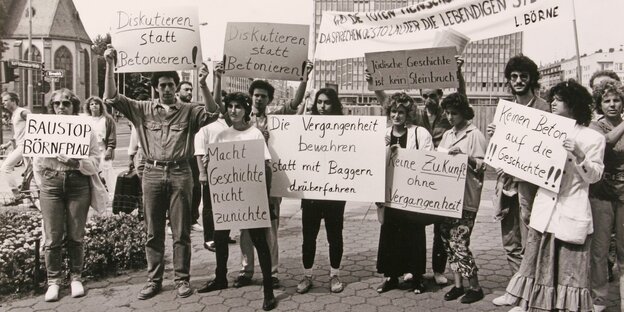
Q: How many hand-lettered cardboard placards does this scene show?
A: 8